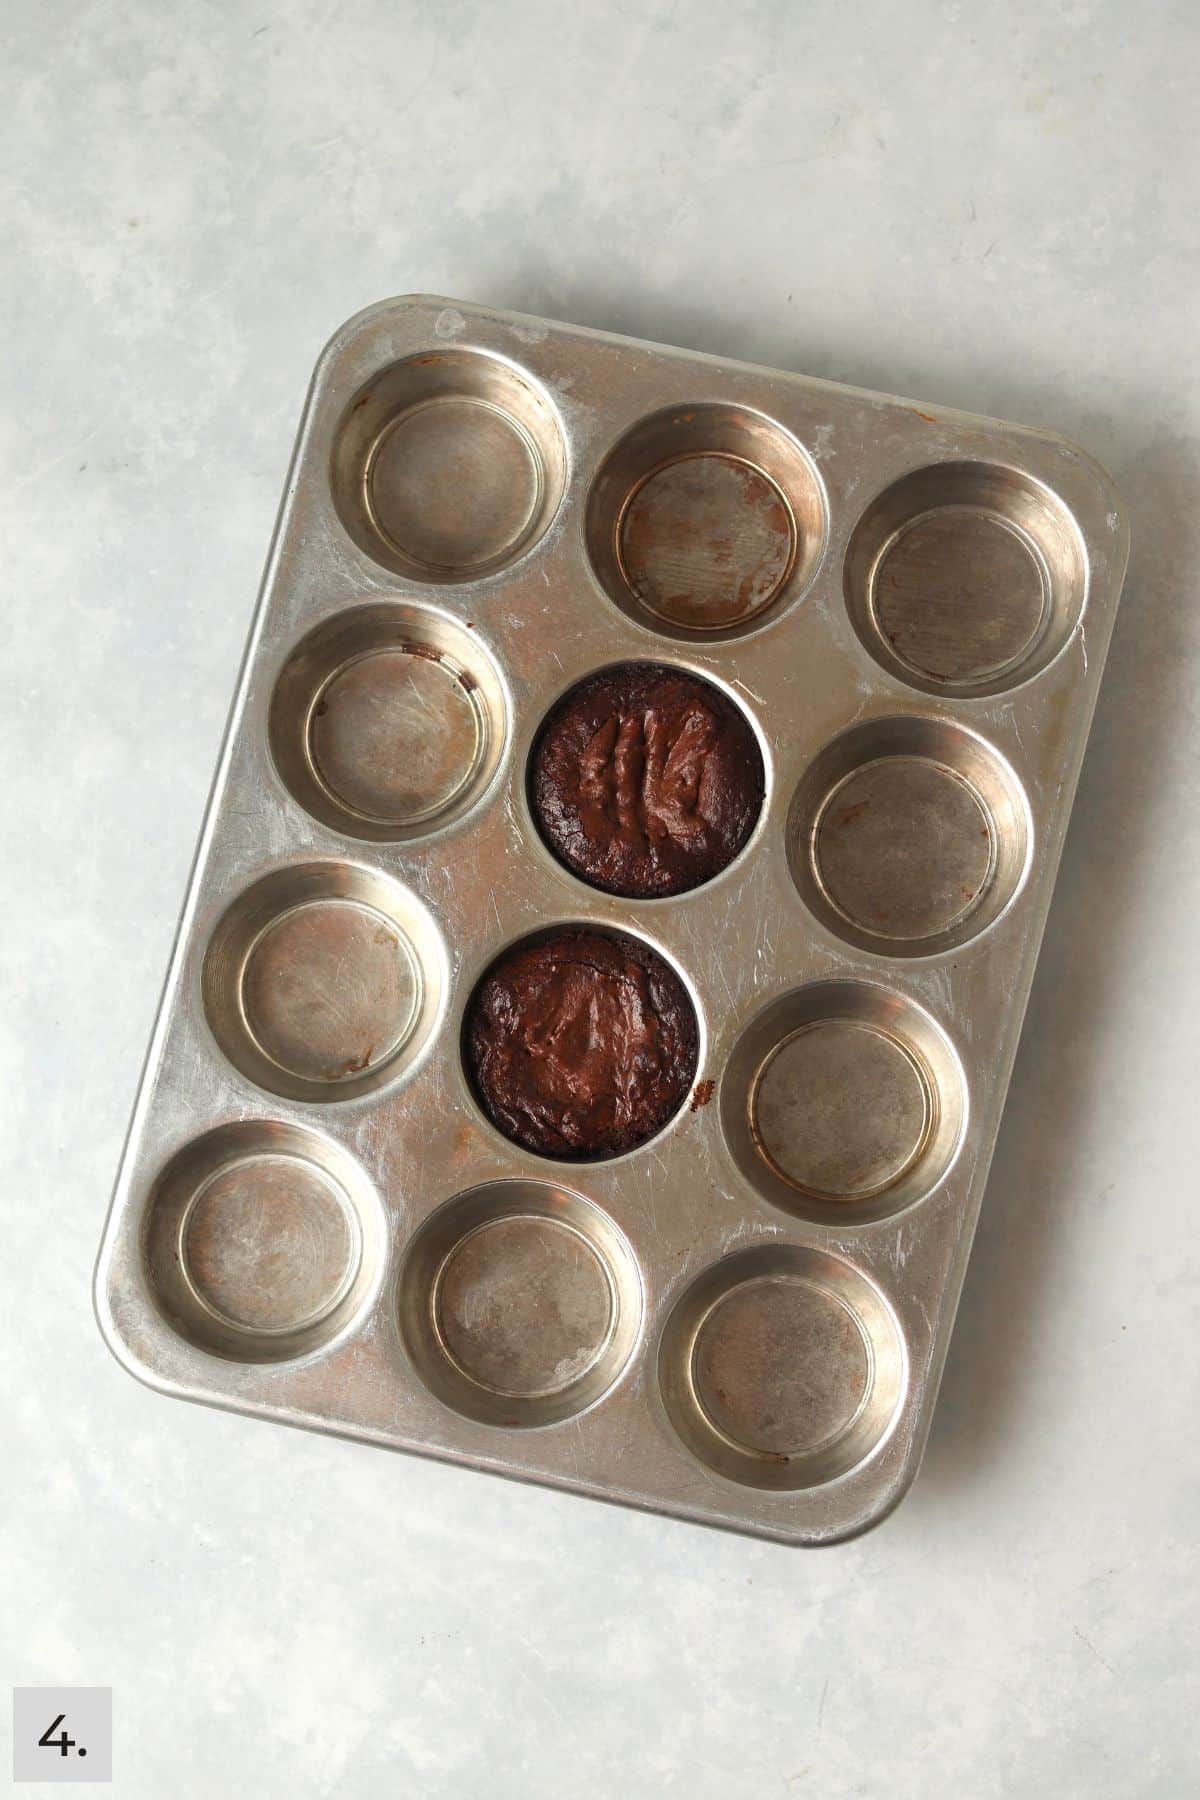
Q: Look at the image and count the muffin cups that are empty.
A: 10